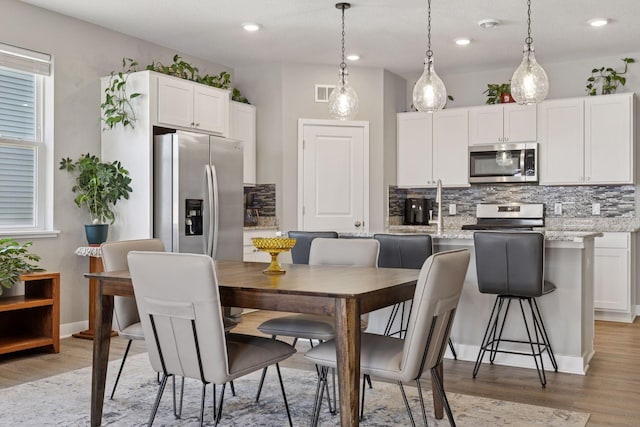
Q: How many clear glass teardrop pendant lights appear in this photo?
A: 3